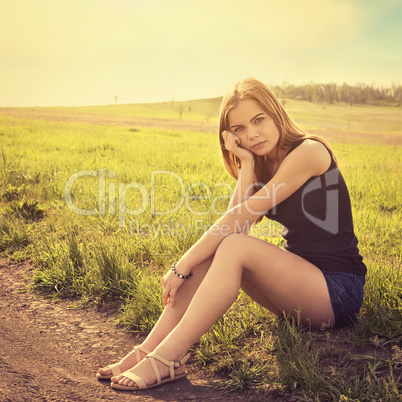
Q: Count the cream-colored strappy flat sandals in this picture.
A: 2